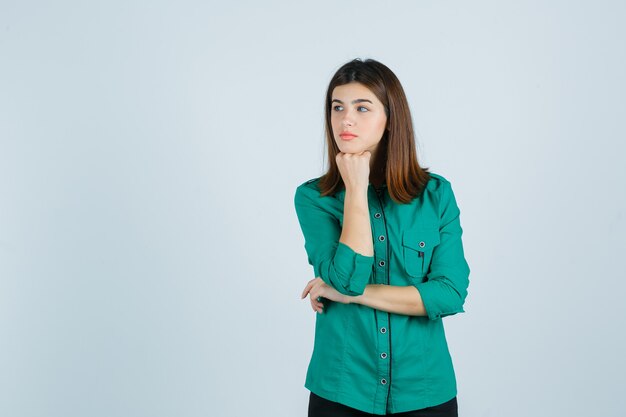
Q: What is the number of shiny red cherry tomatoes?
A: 0